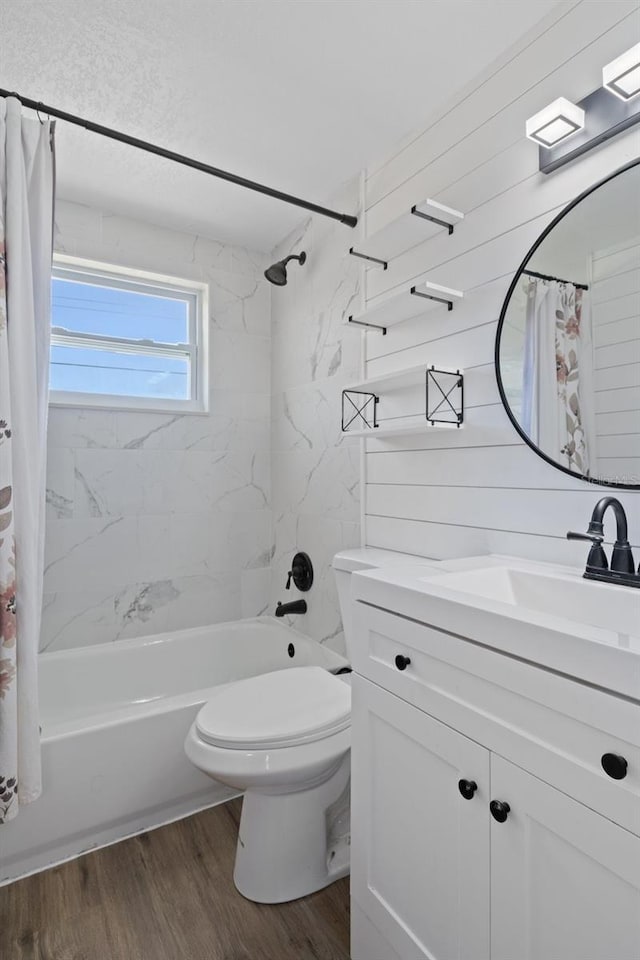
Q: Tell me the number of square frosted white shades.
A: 2